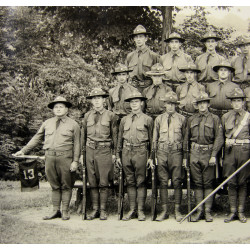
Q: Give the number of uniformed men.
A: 14